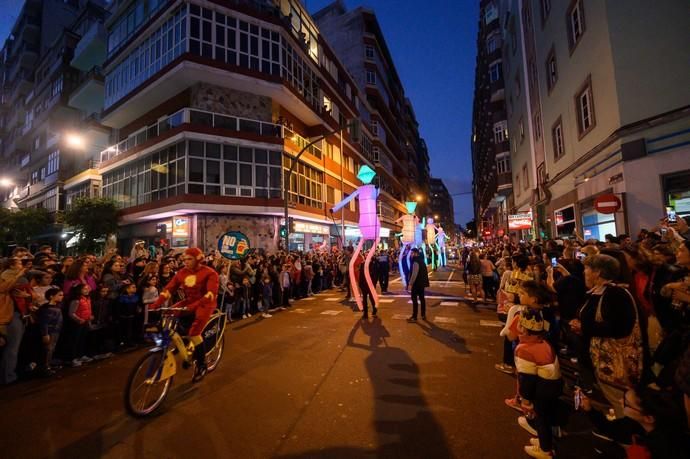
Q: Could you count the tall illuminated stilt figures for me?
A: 5